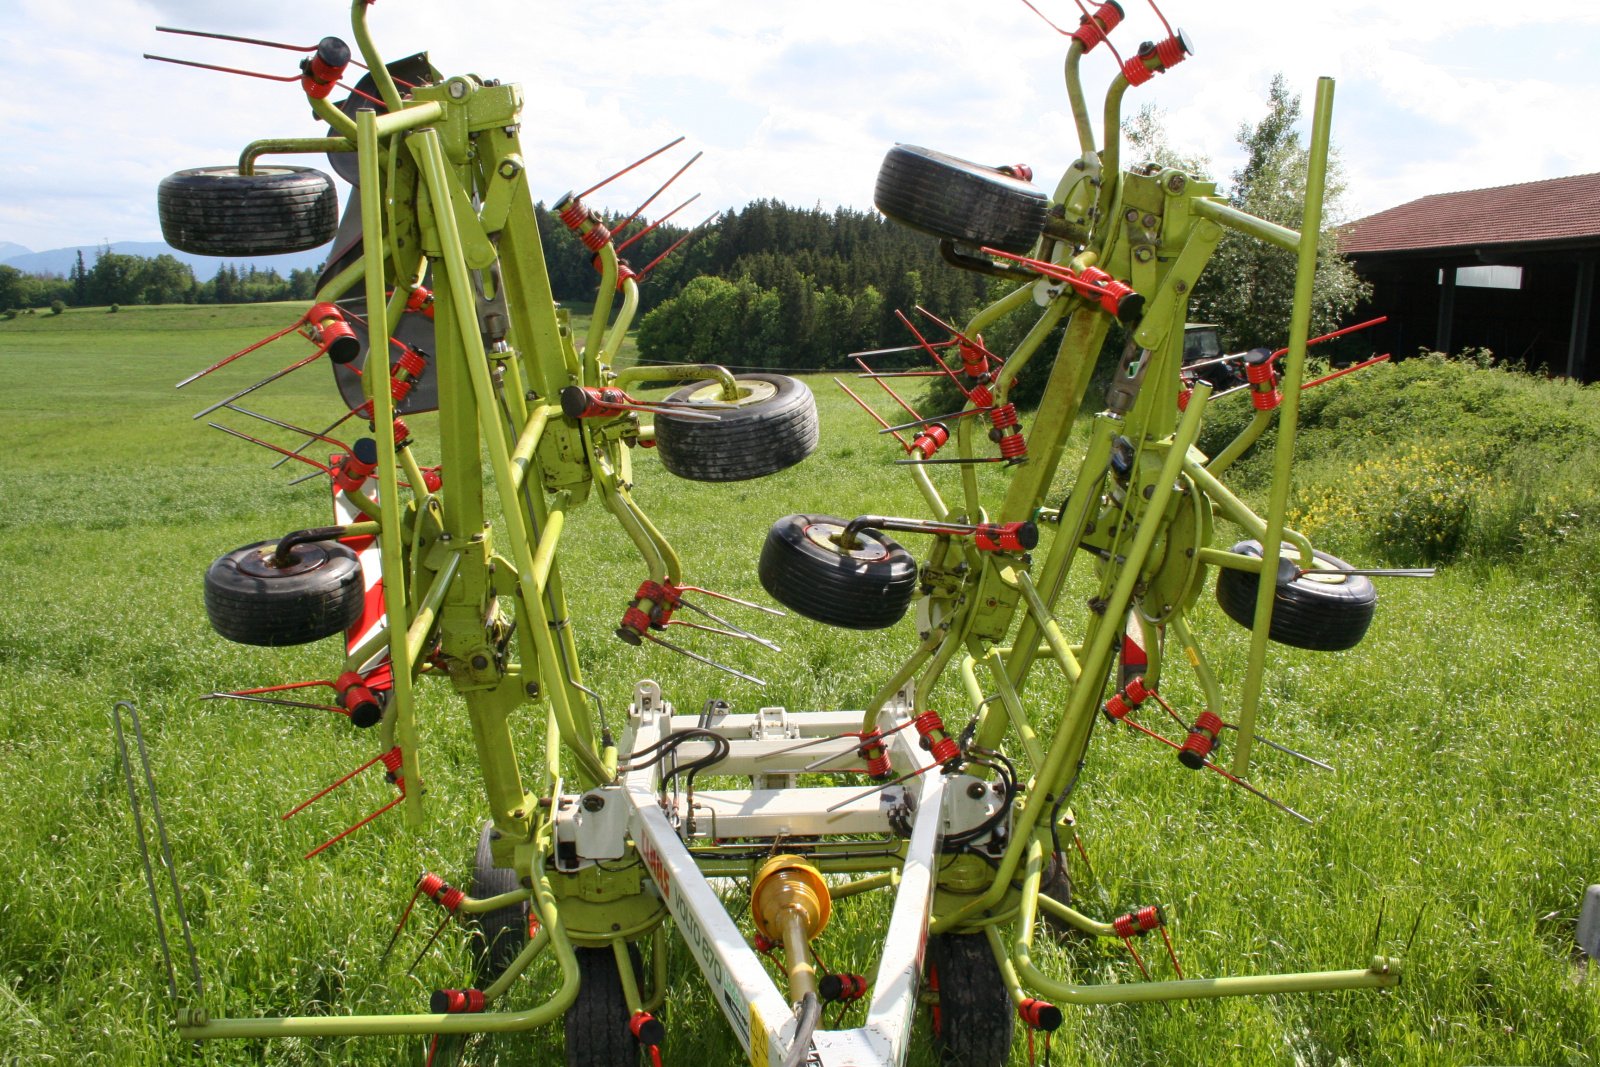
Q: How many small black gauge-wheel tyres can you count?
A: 6